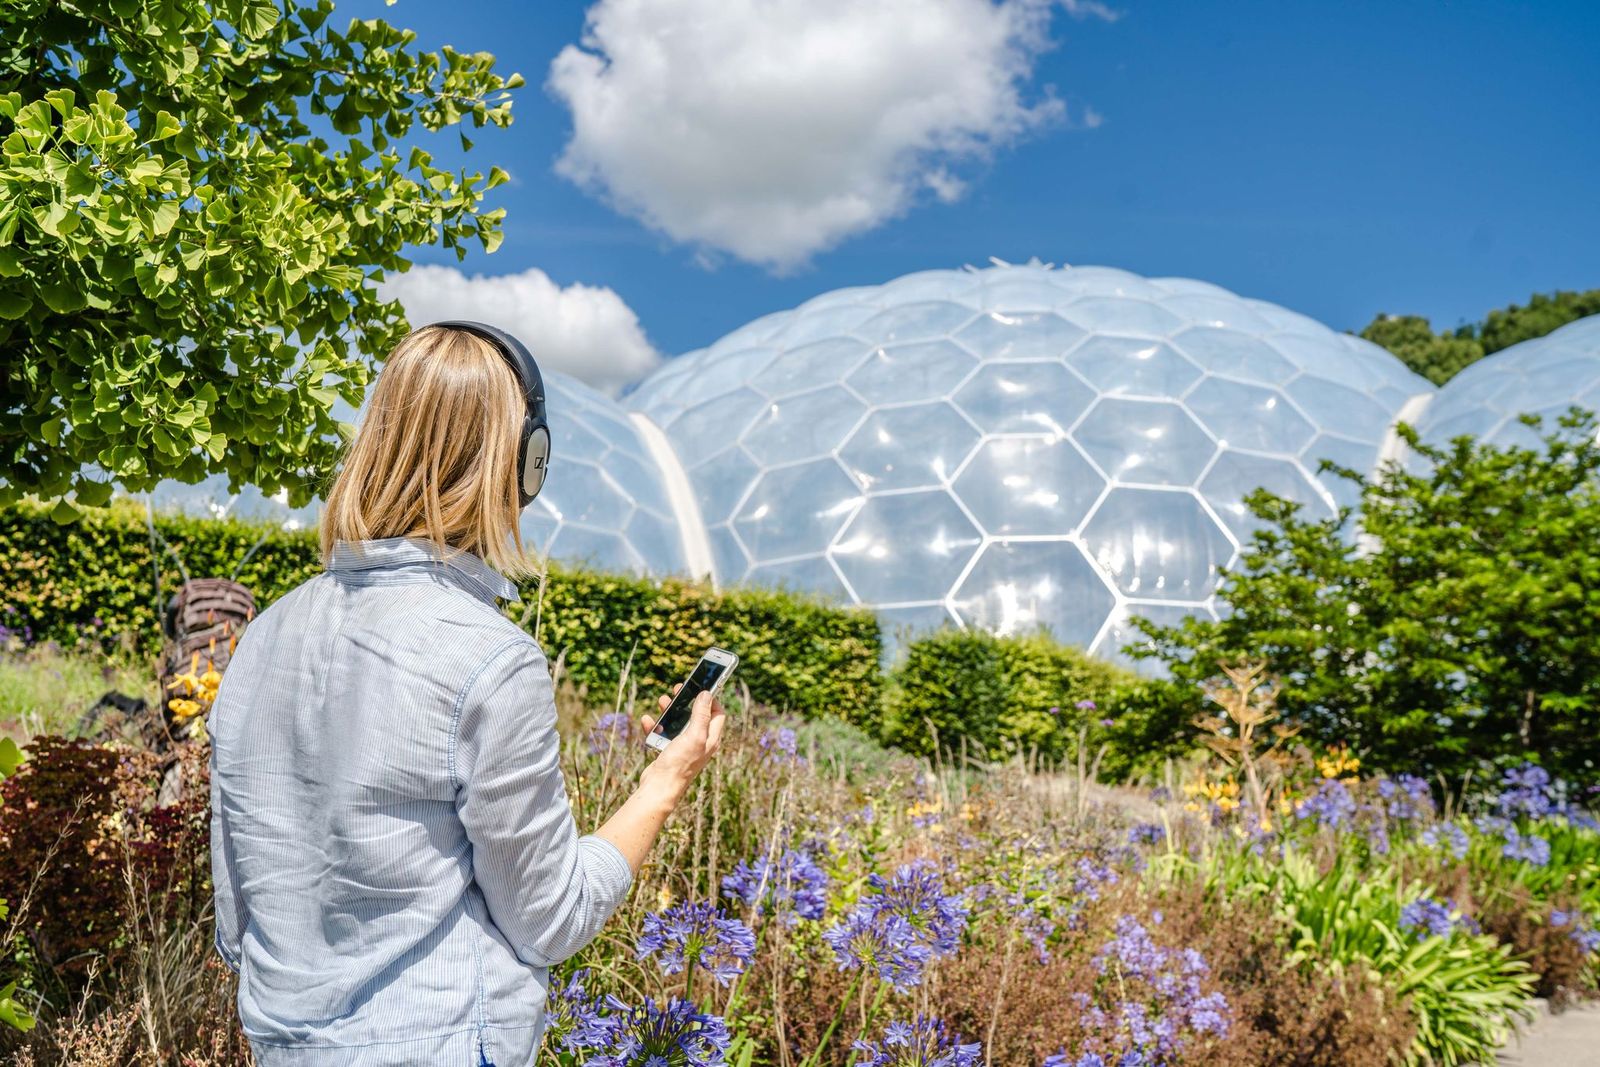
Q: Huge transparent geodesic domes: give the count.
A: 3